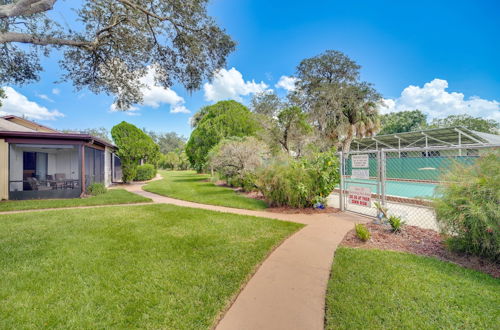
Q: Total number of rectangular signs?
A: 3